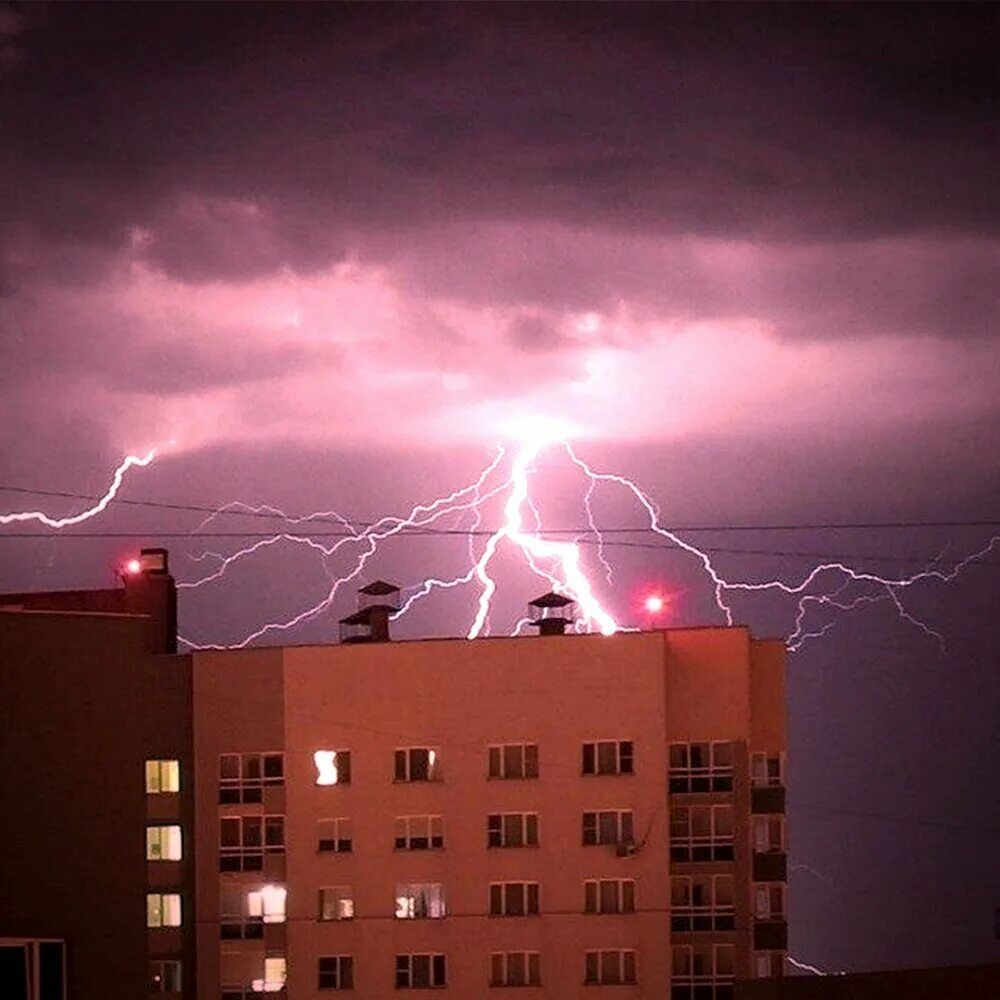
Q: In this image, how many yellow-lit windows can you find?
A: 3